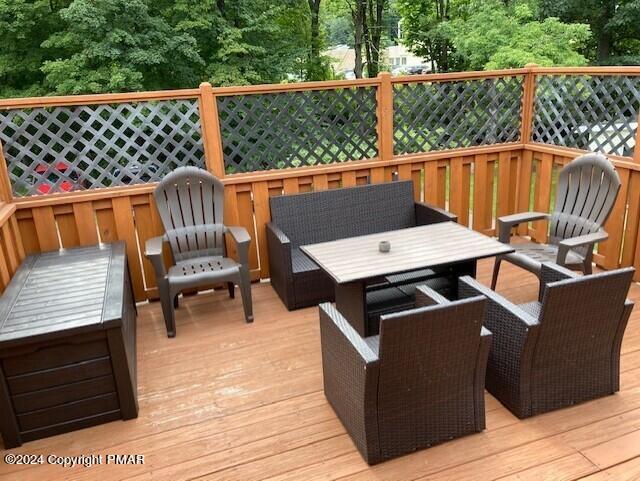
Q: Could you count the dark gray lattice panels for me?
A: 4